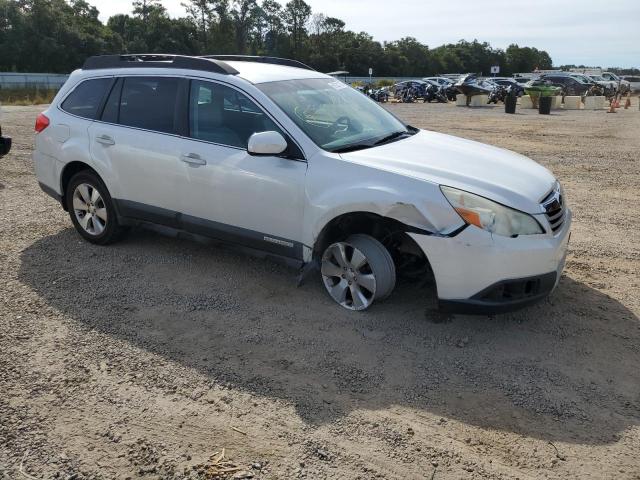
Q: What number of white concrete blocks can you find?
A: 6